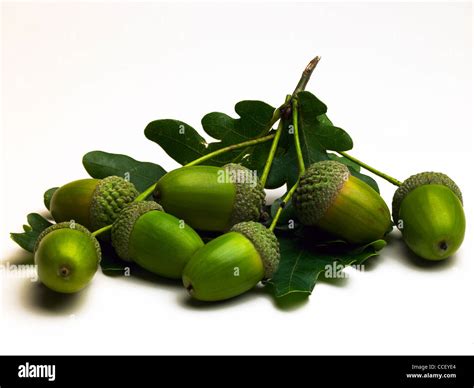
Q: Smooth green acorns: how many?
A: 7